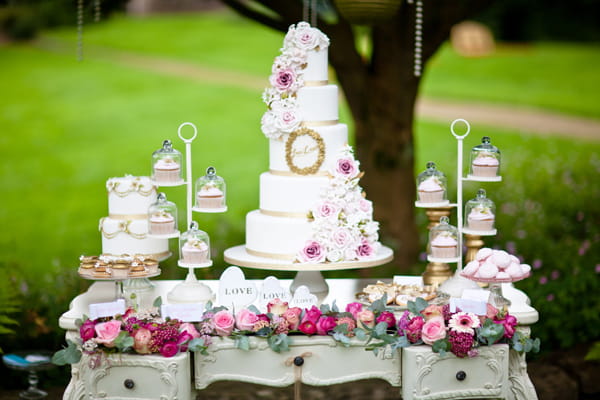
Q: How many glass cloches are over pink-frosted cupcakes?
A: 8